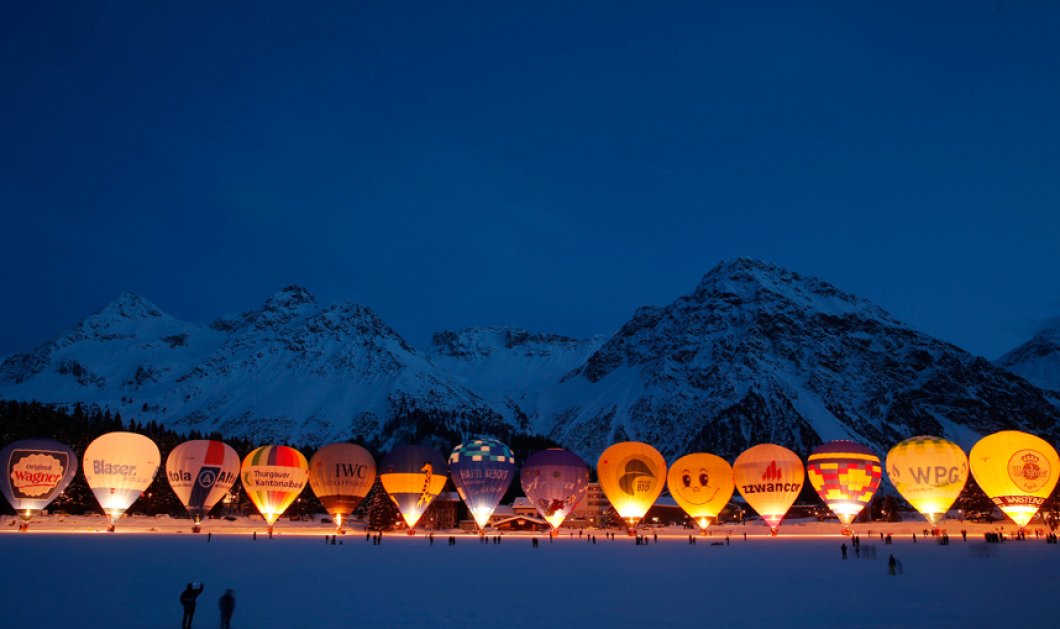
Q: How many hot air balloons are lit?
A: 14